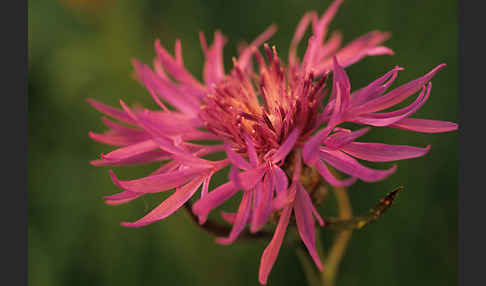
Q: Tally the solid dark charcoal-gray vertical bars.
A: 2